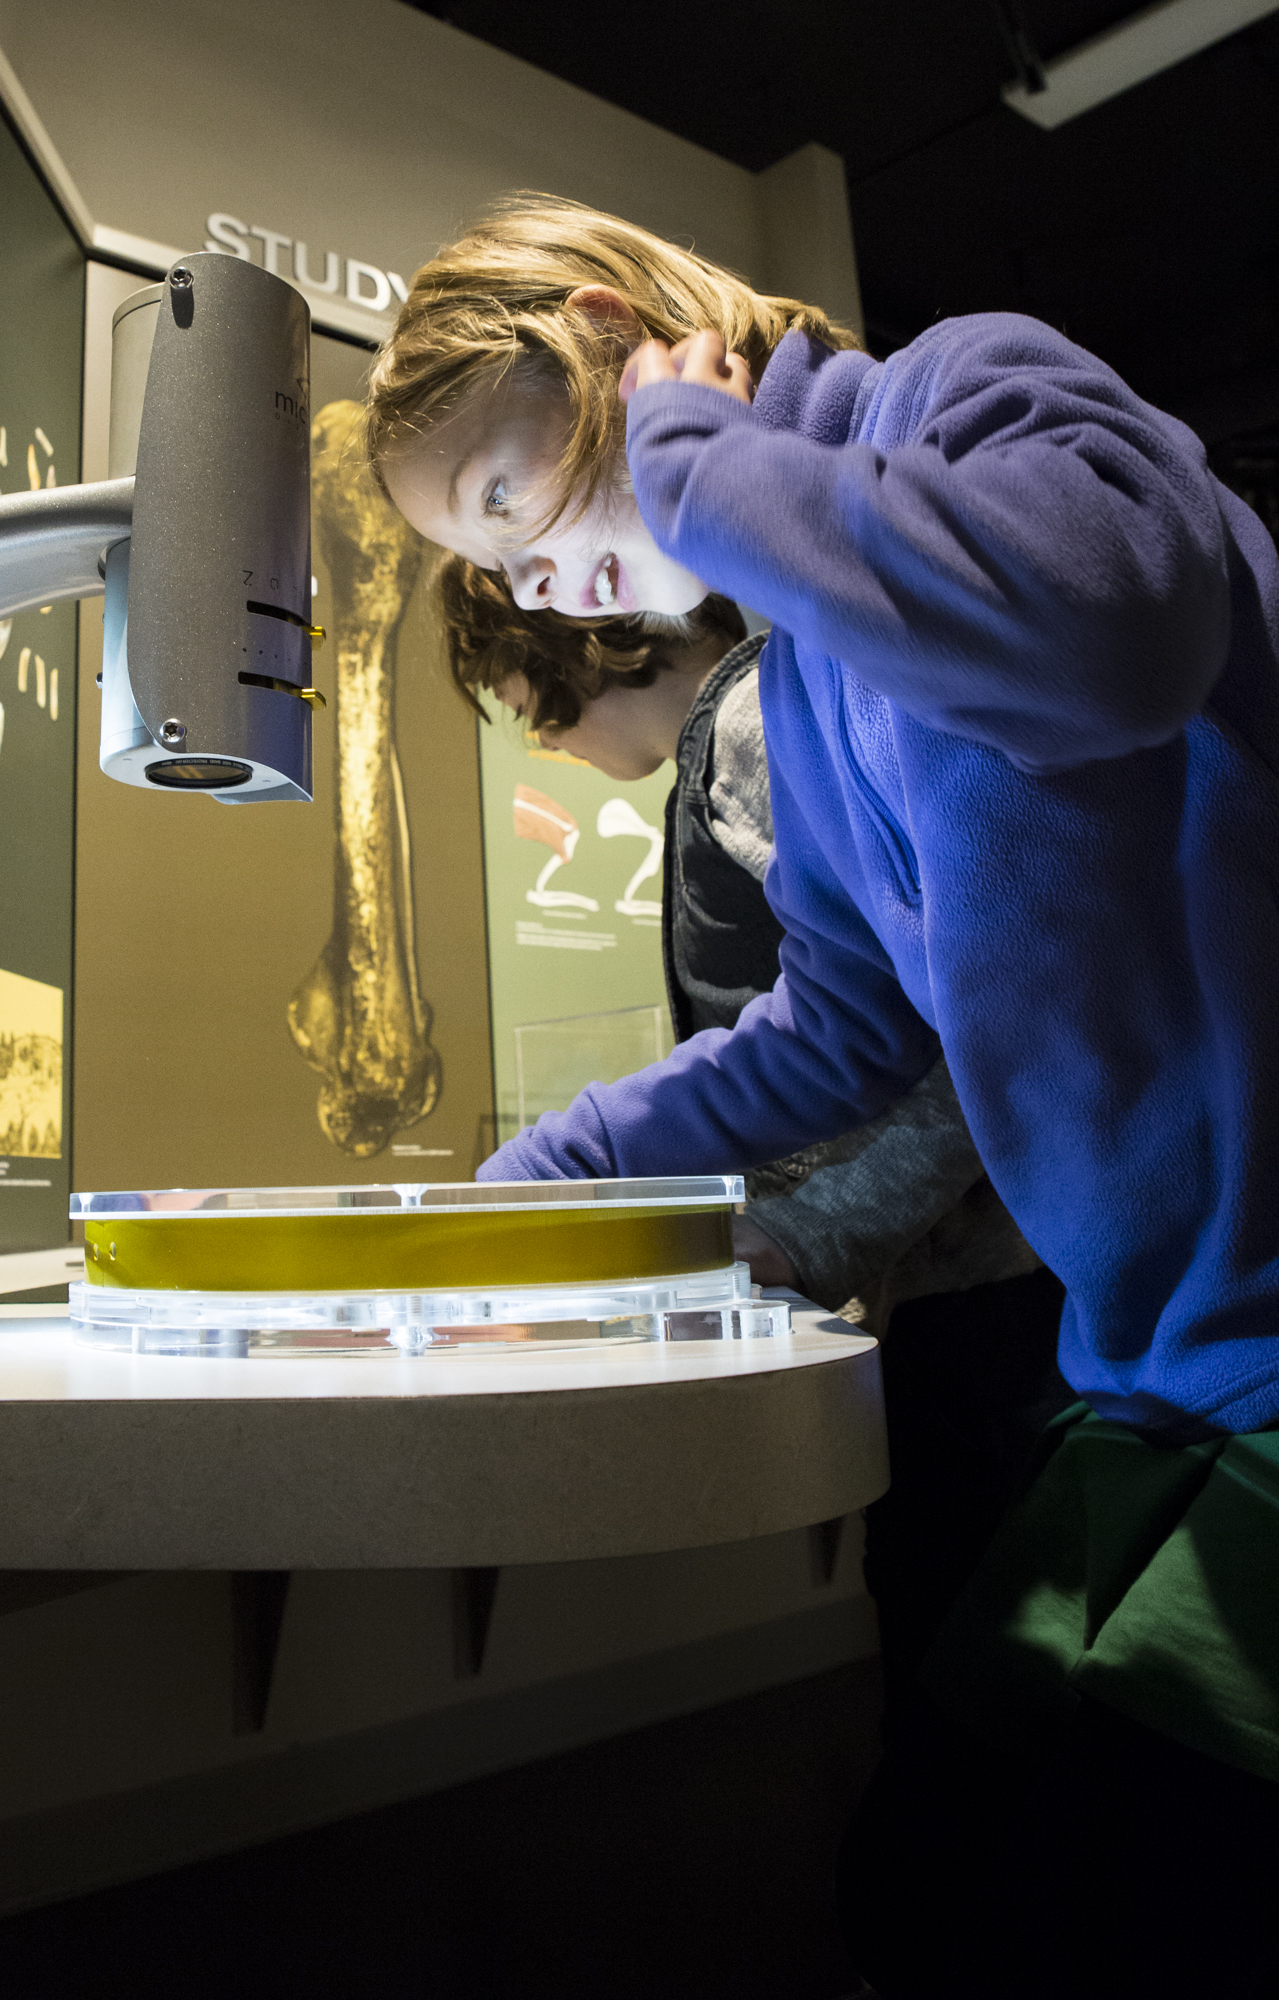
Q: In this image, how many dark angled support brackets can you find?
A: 3